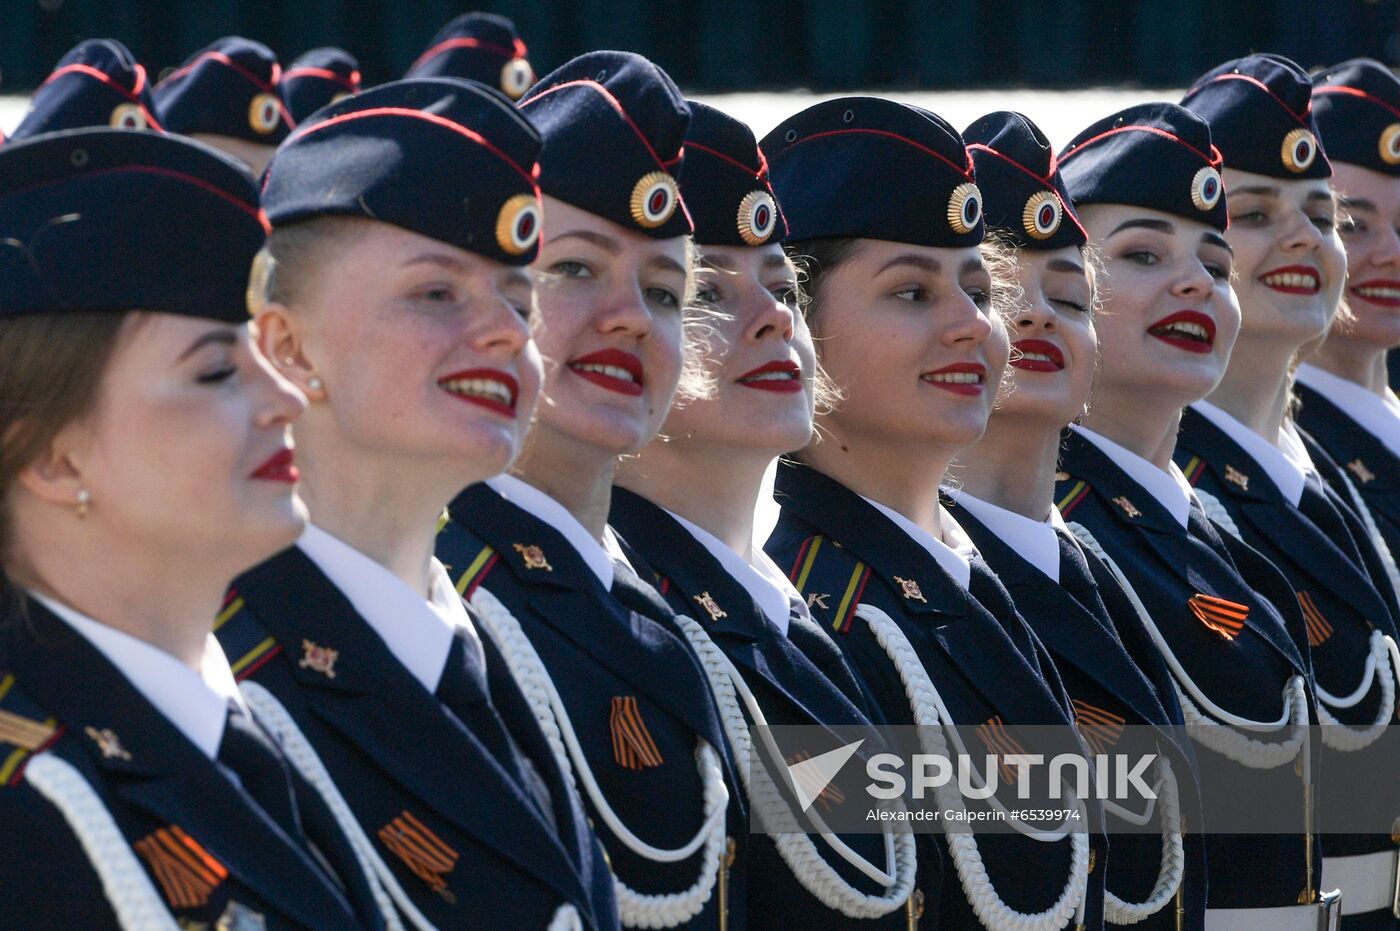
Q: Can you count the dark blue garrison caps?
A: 13